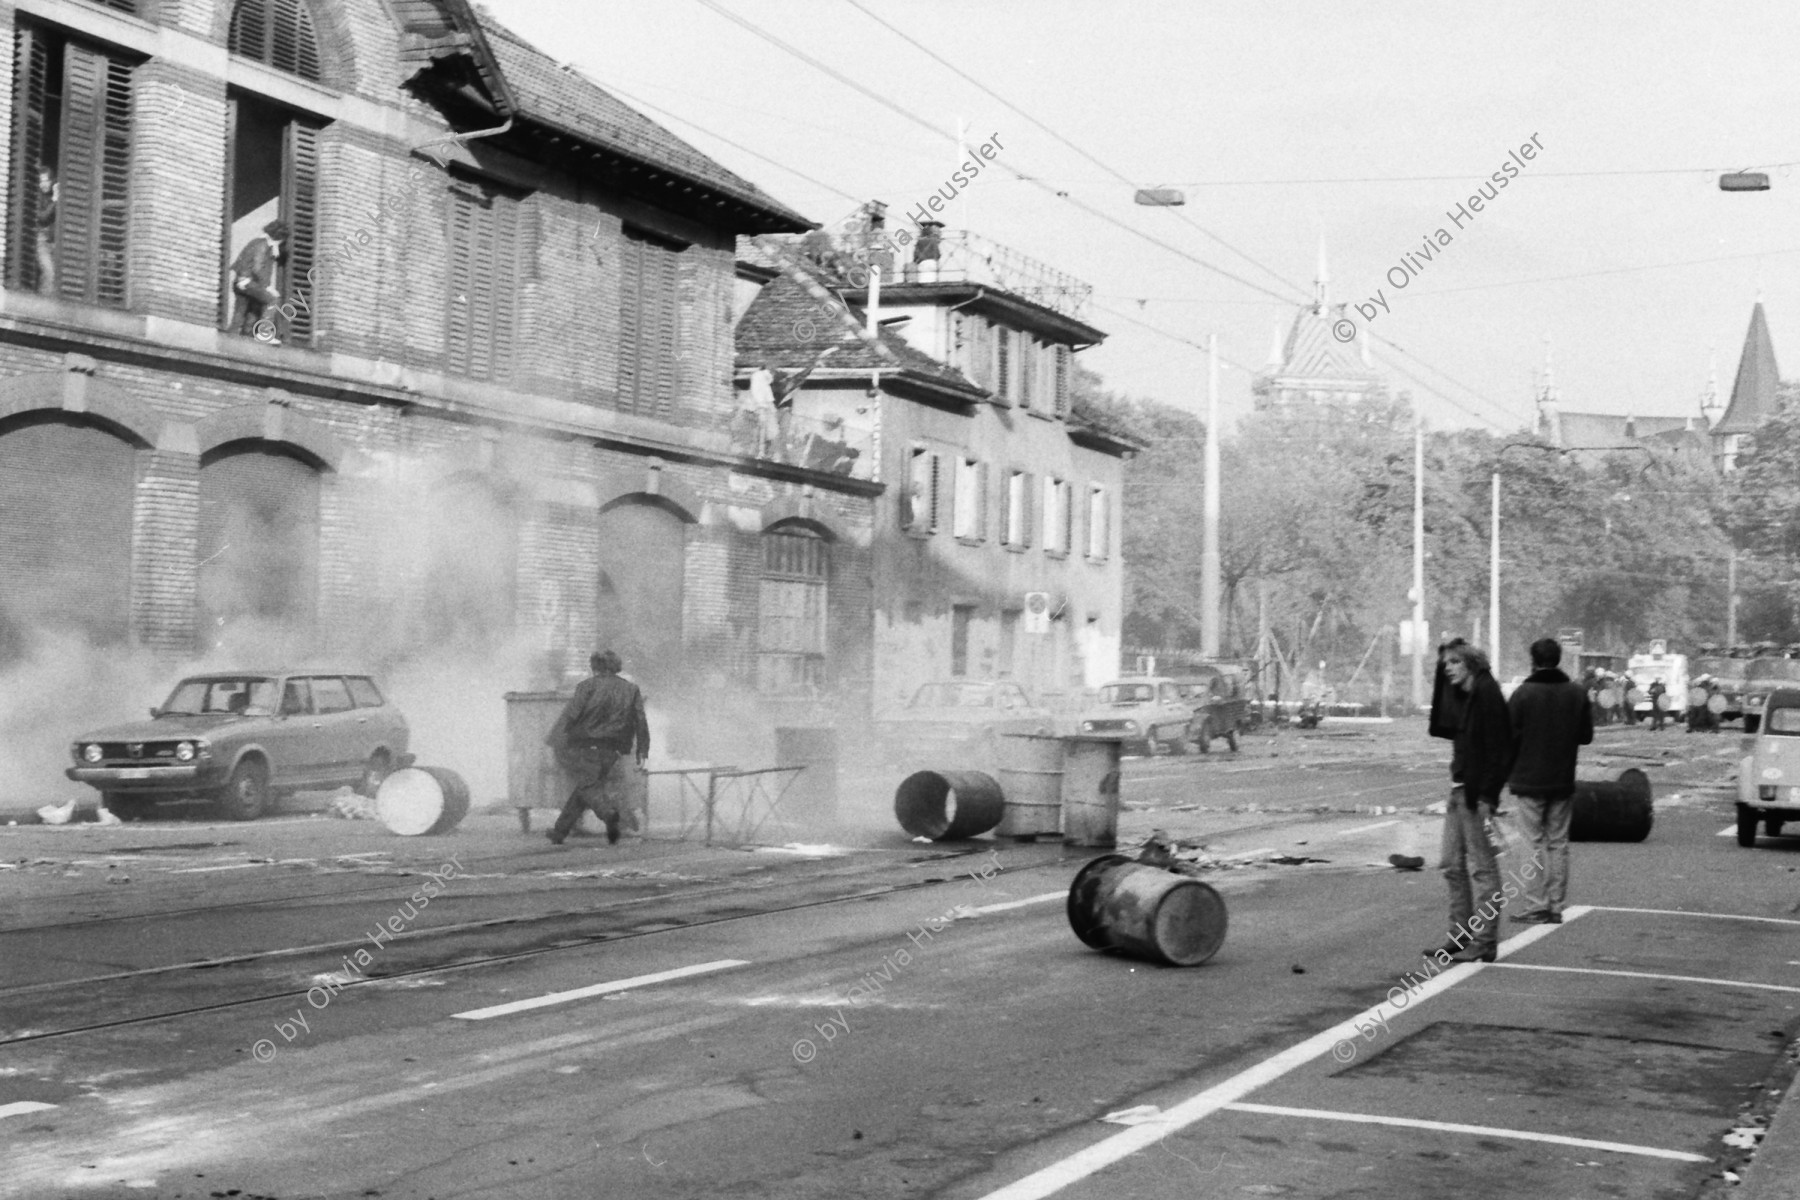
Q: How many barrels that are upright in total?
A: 2